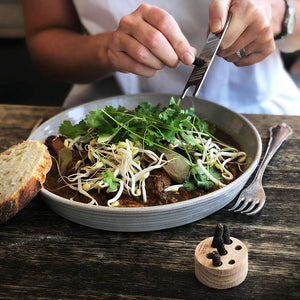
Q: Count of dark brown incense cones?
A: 4